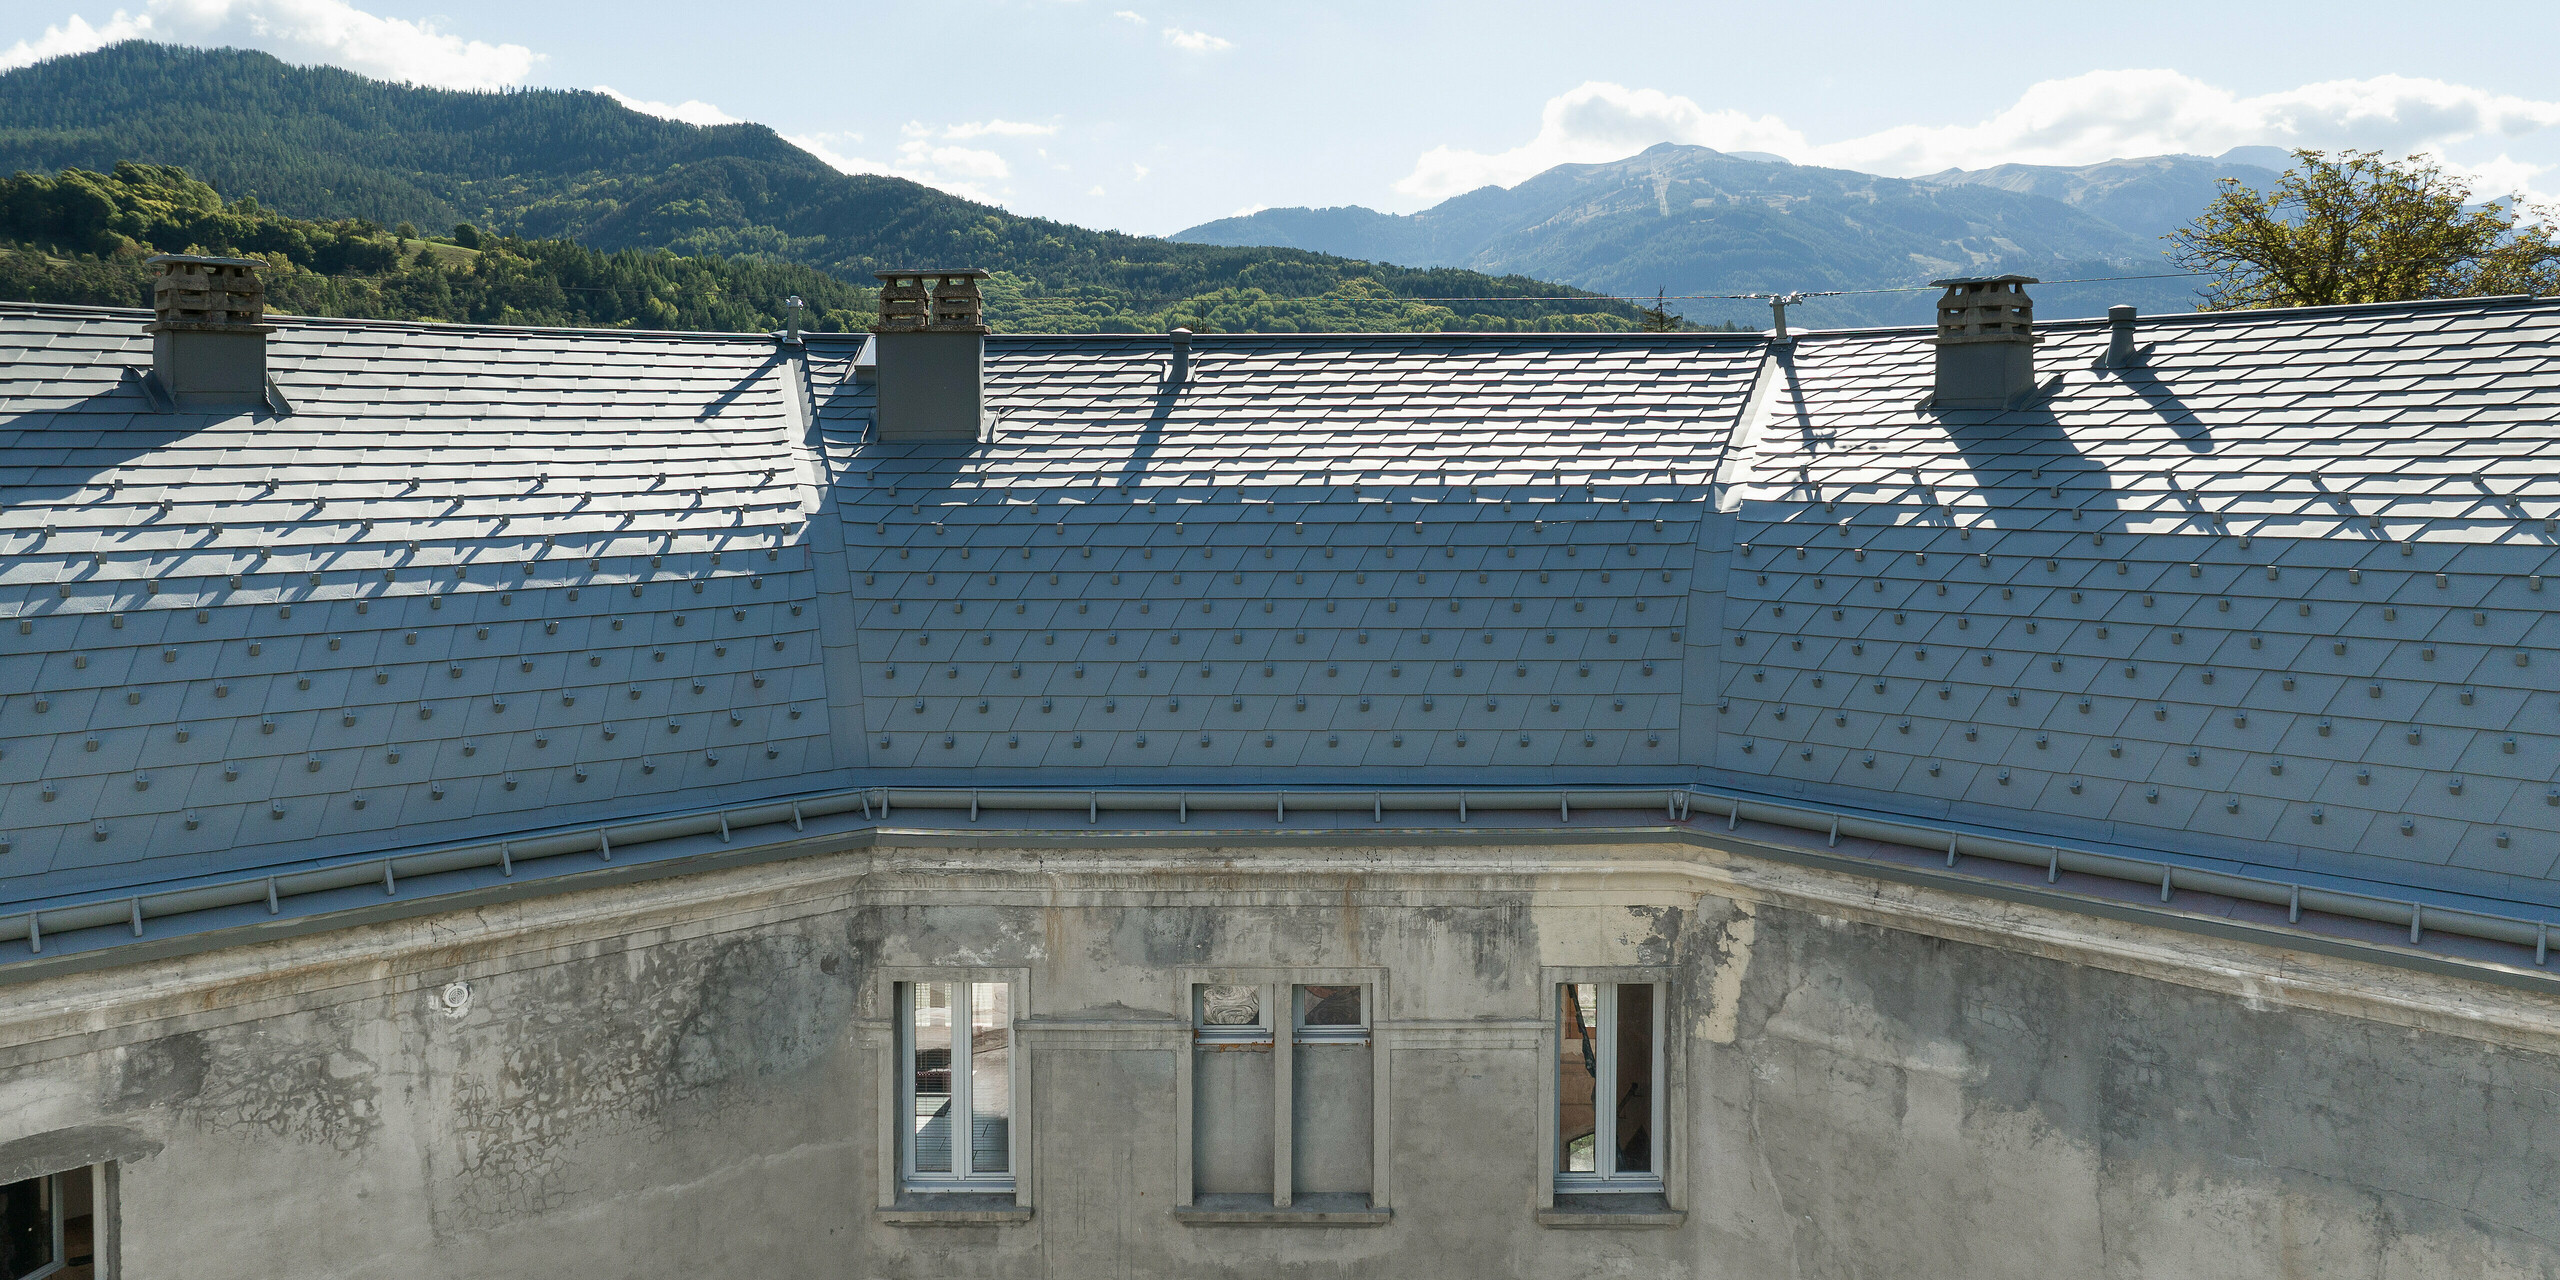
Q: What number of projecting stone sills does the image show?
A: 3